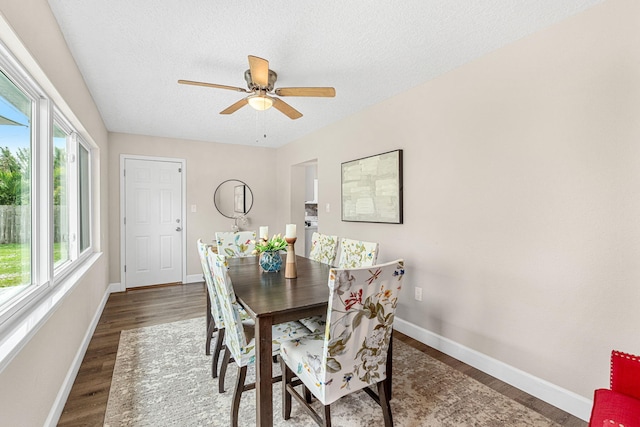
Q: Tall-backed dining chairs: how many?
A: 6